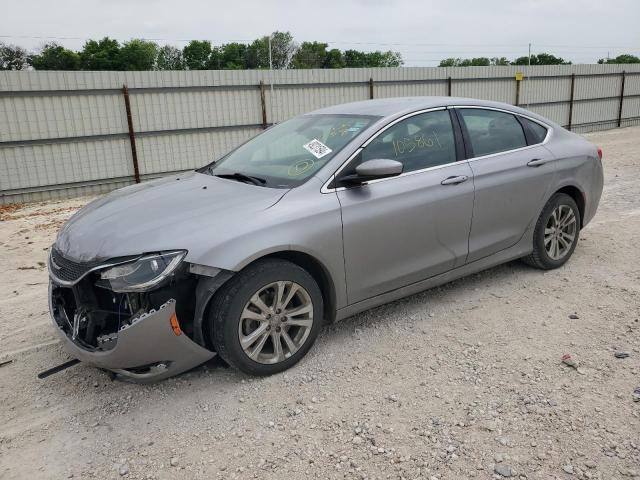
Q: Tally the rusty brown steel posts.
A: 7